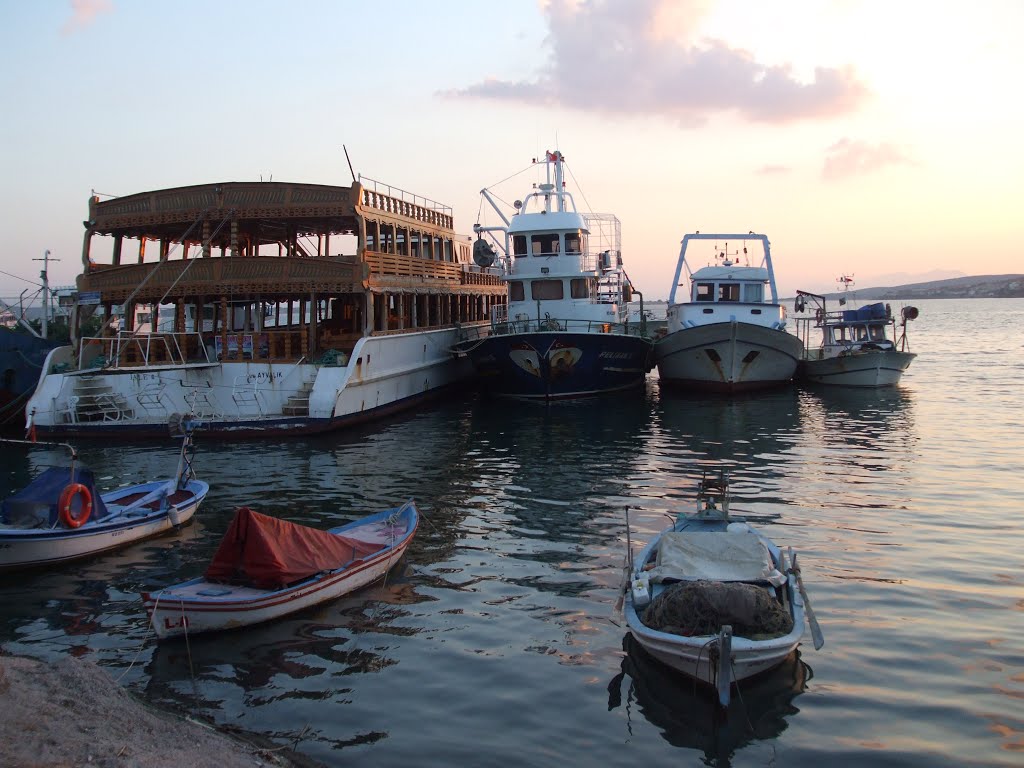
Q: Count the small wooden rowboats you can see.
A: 3